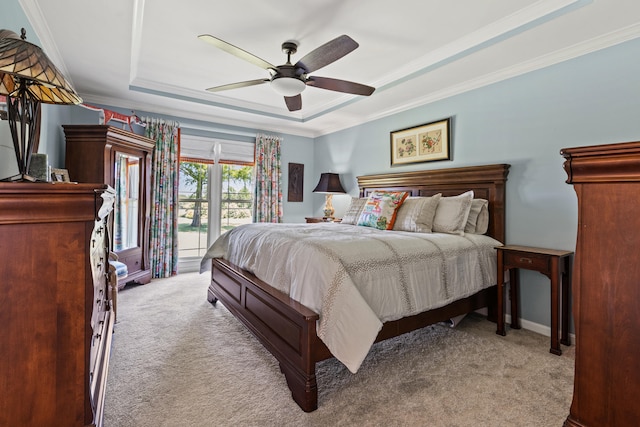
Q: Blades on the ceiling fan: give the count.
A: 5